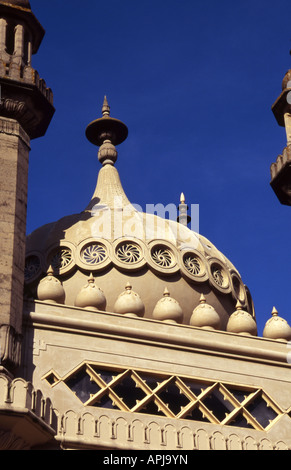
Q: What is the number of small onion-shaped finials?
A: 7